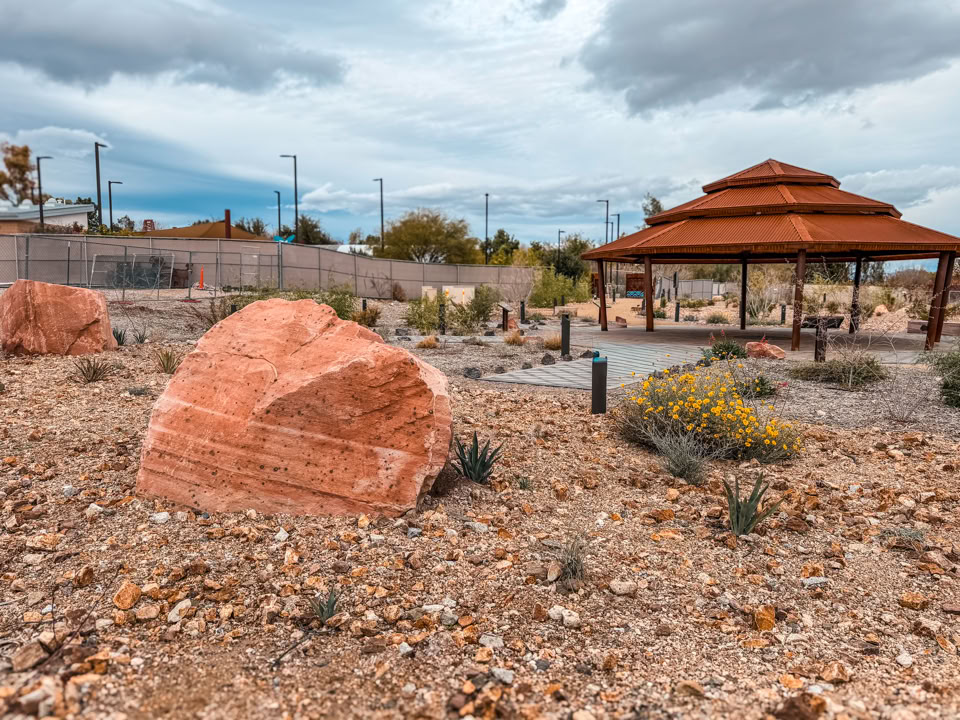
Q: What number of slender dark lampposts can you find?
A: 11